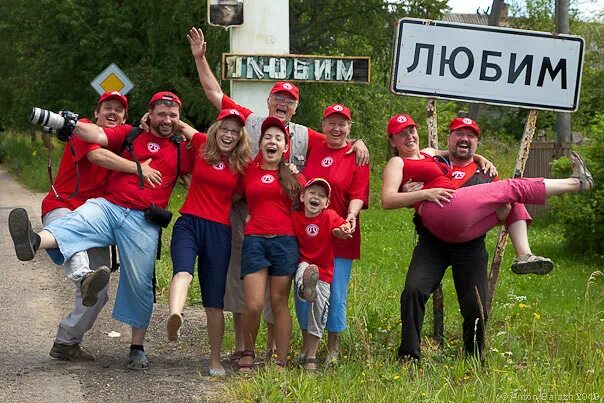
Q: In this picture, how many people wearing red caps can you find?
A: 9